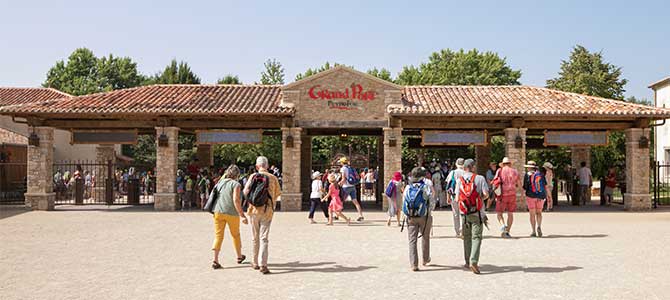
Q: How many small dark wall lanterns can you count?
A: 6